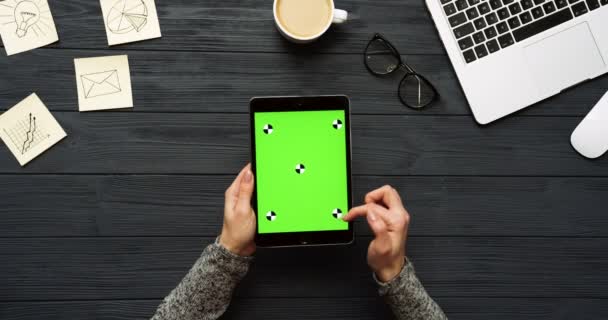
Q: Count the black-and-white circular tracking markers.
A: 5